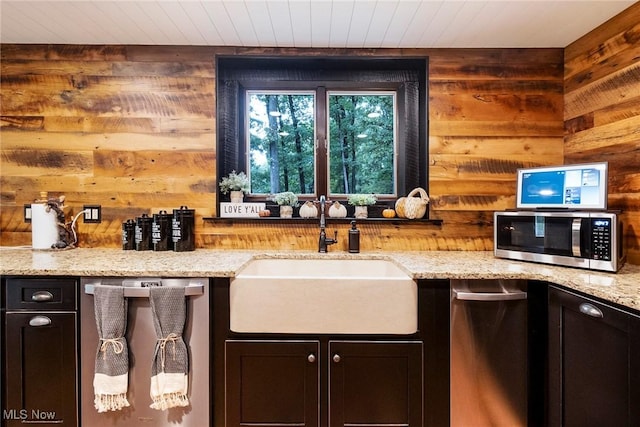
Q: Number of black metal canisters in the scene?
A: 4